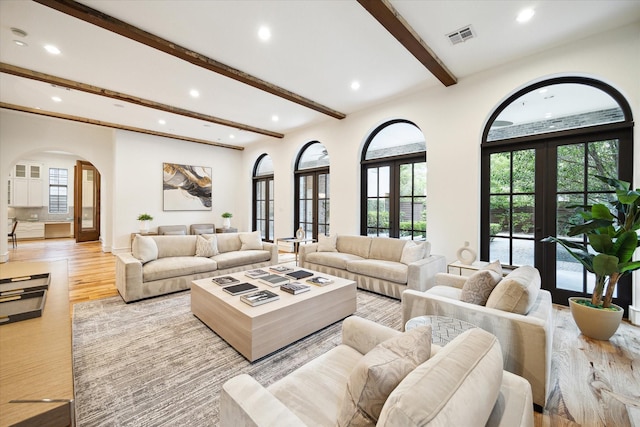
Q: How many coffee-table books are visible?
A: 9